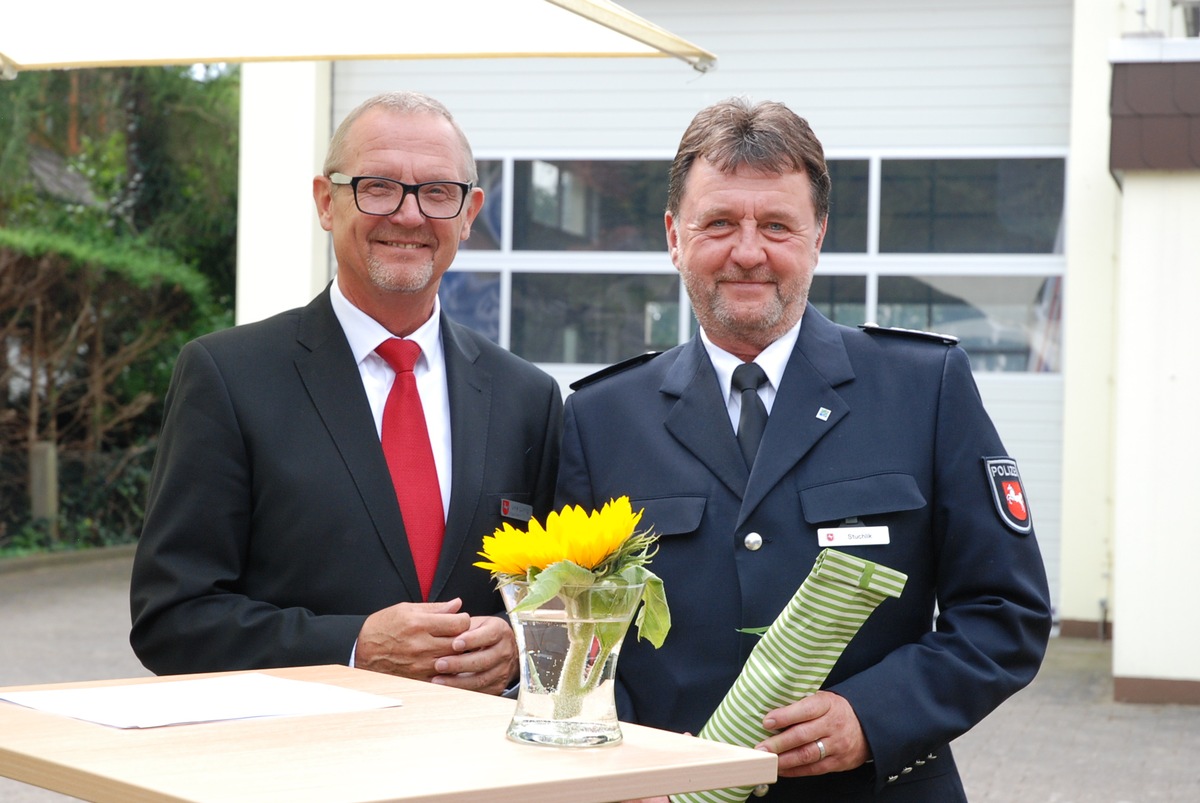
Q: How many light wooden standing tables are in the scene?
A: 1